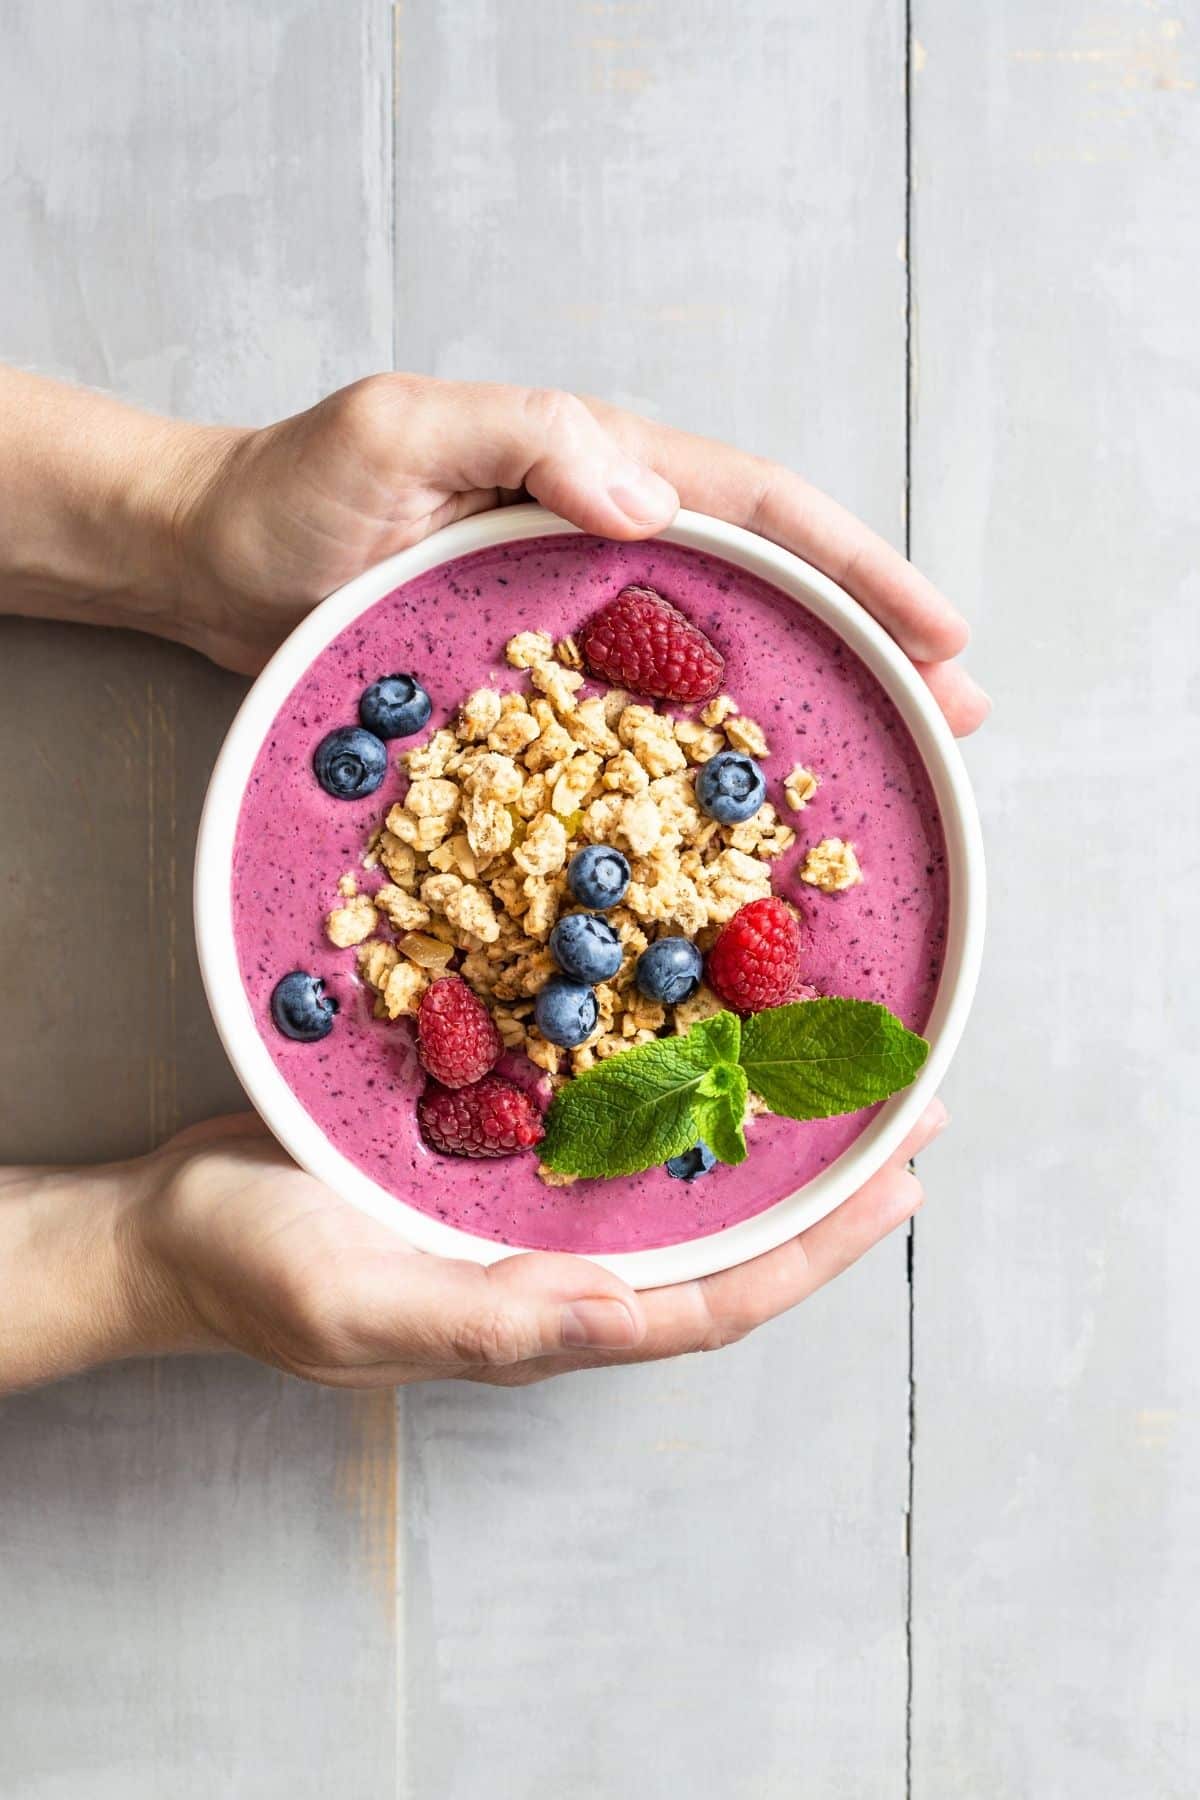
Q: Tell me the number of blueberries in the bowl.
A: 9